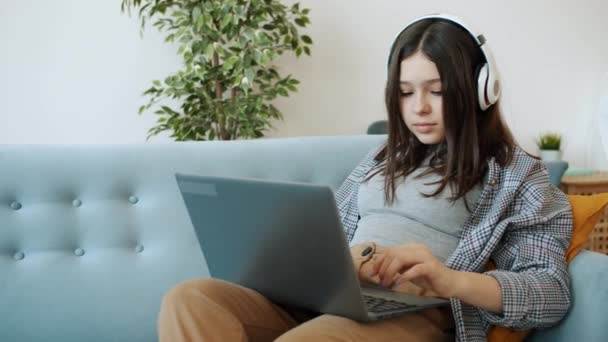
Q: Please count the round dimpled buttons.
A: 6